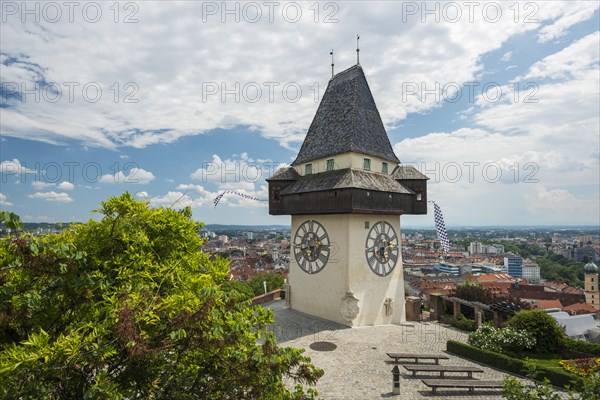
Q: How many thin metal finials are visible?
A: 2